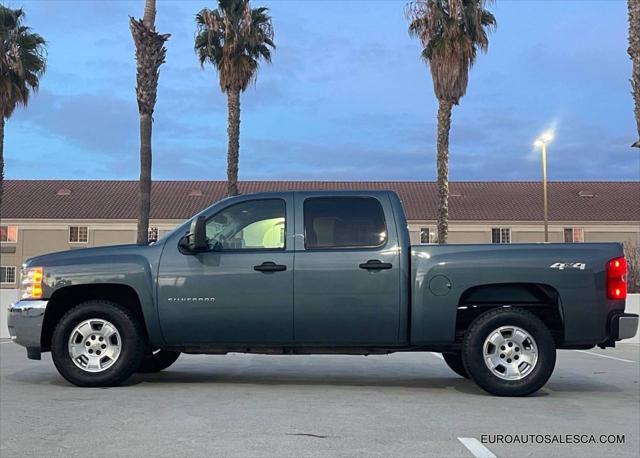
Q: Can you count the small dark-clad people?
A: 0